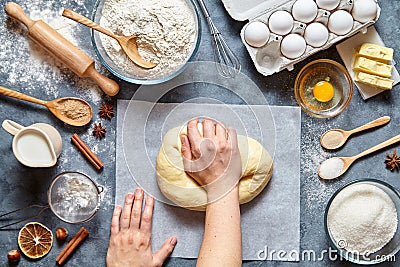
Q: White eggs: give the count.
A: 8